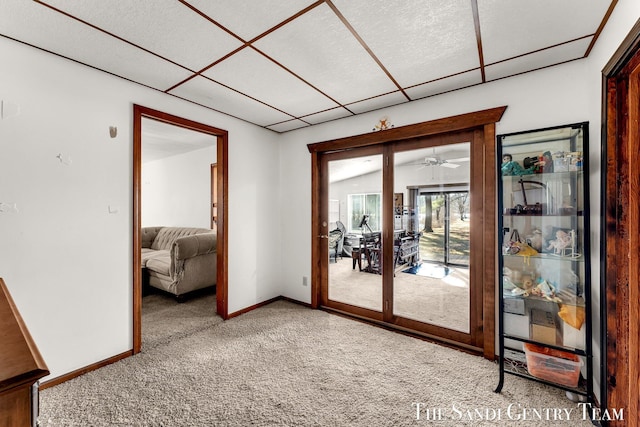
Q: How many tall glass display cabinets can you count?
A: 1